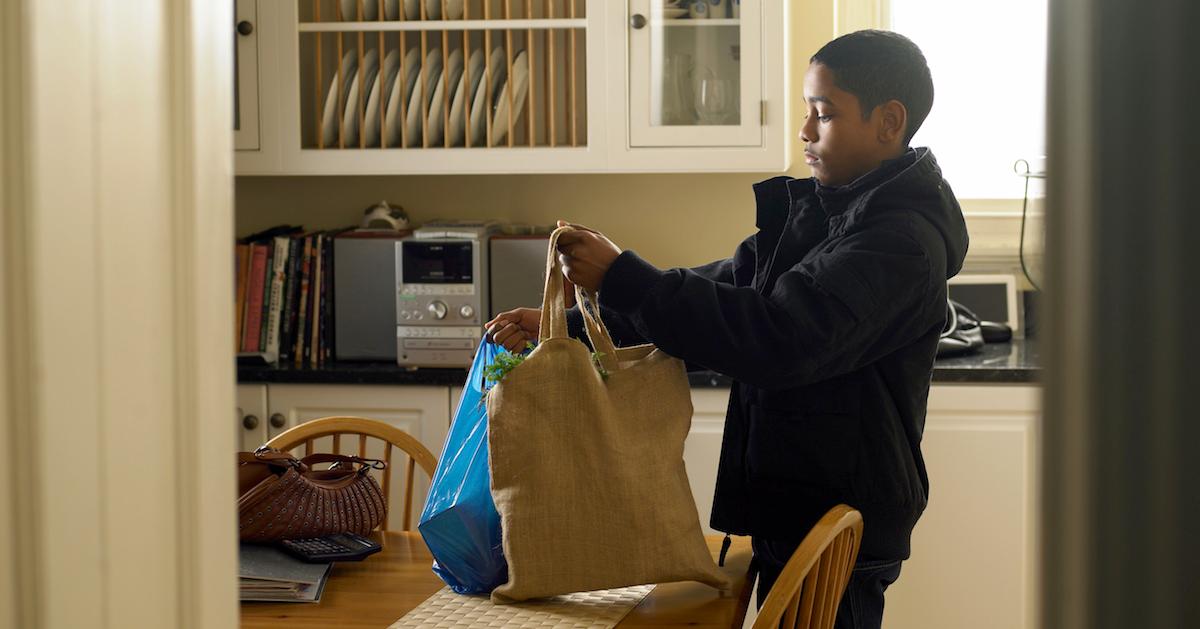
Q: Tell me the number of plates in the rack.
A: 15